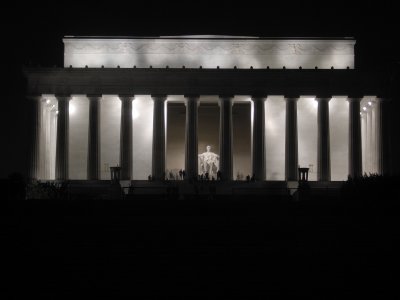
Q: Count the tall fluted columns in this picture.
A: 12